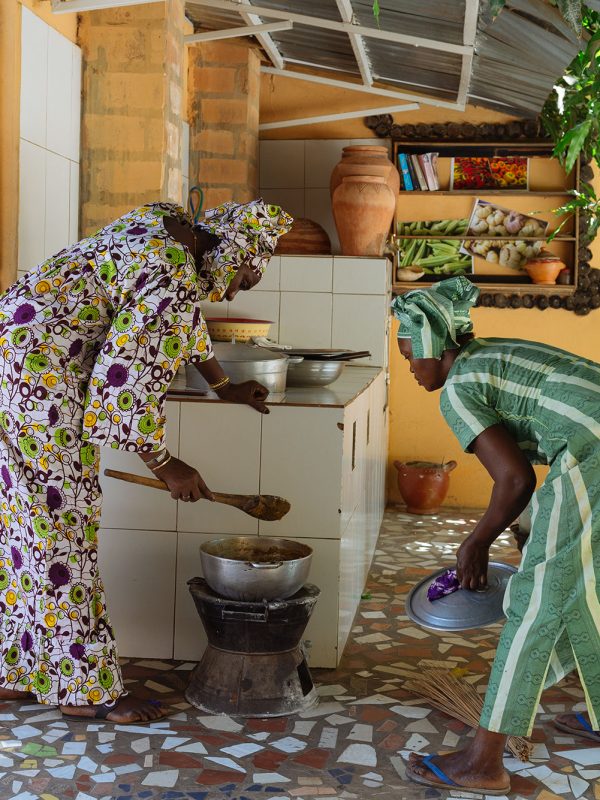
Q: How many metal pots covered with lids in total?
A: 2